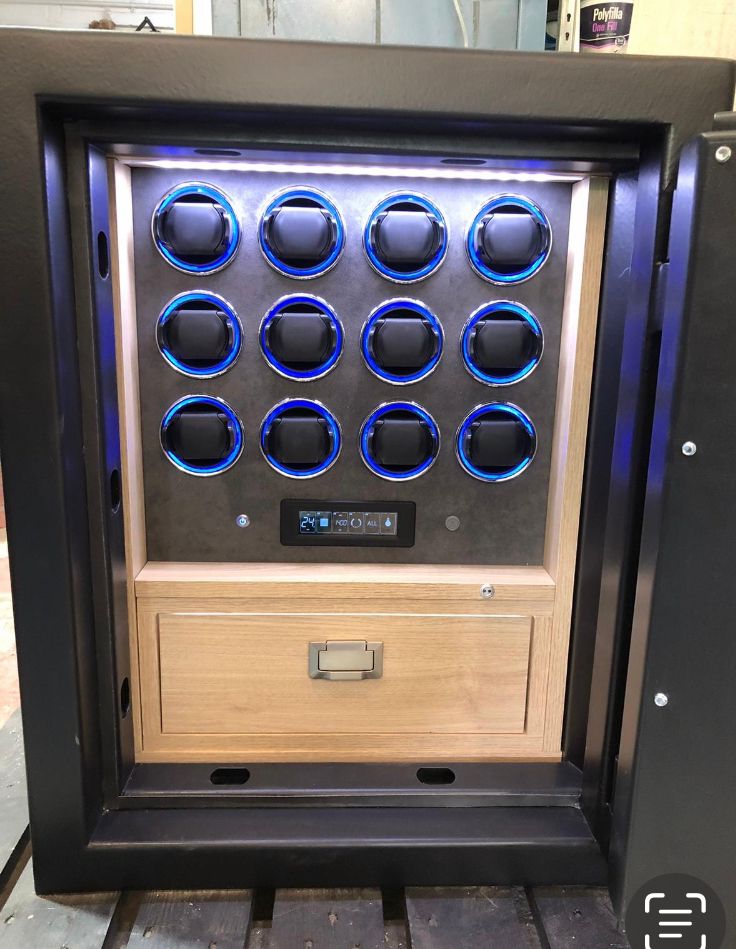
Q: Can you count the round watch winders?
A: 12